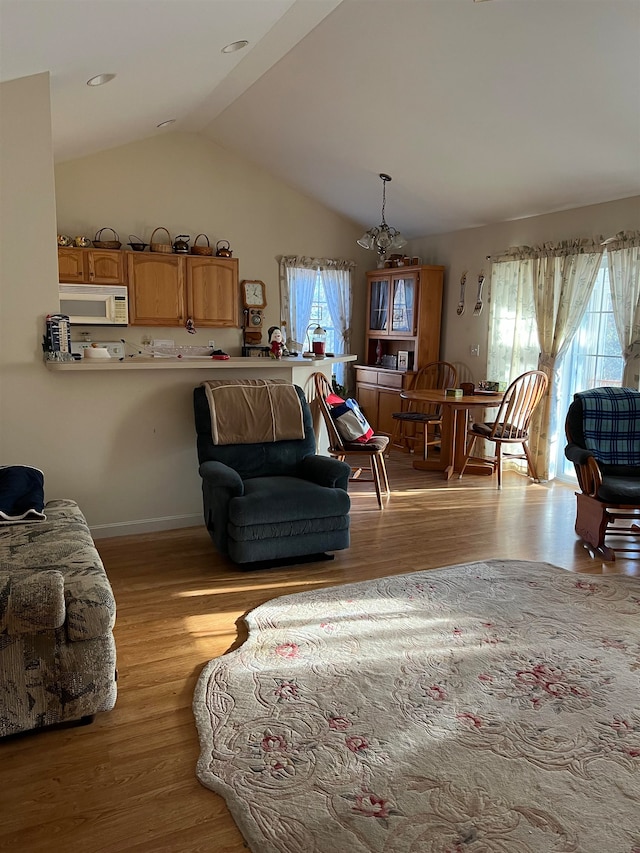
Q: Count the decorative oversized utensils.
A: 2